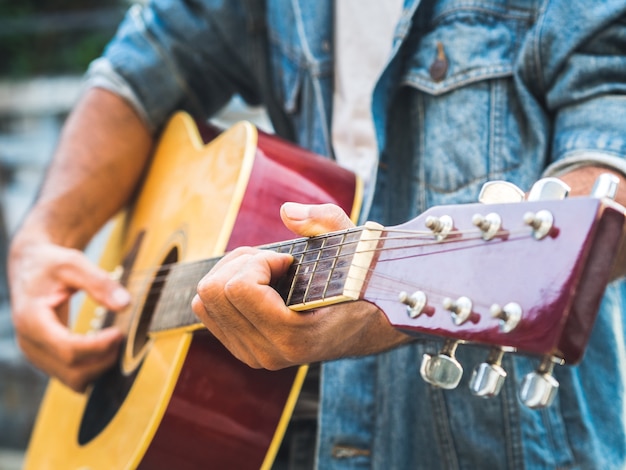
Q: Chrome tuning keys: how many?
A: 6